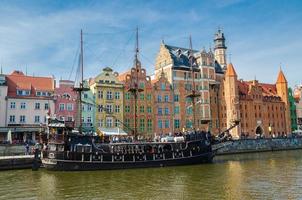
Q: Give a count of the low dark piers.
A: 1